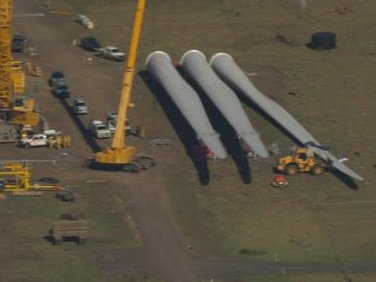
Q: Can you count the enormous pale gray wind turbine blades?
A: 3